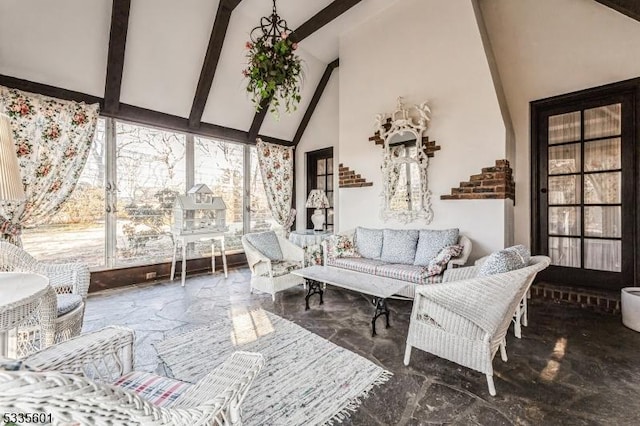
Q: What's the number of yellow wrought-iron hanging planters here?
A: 0